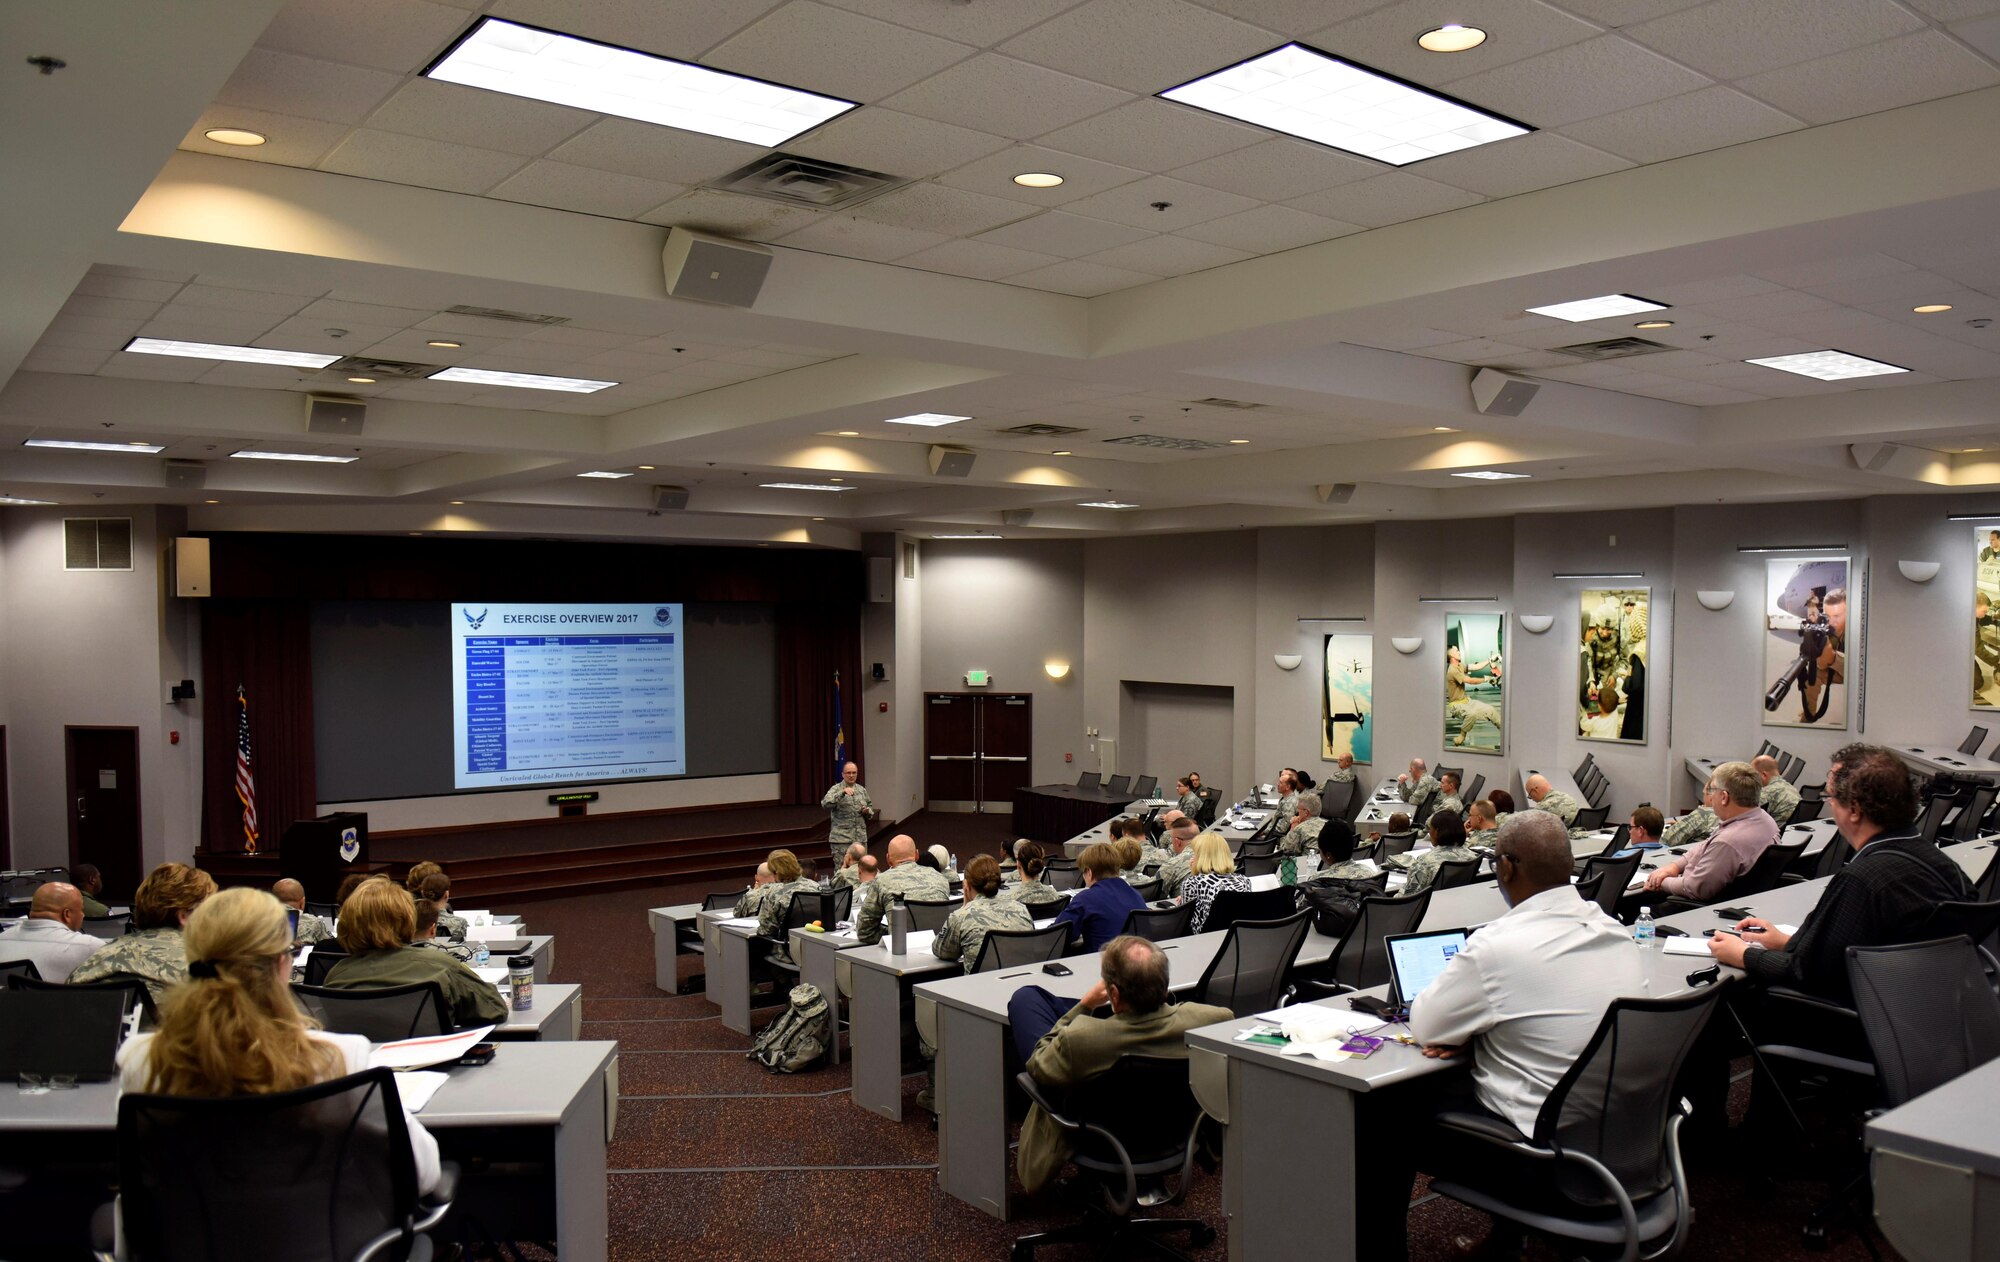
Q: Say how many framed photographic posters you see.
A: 5